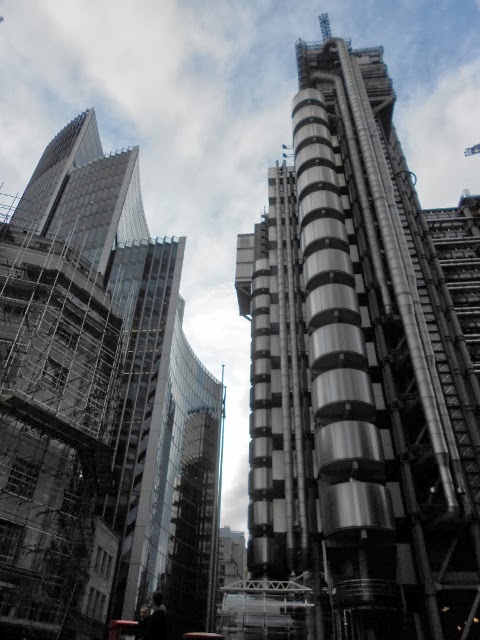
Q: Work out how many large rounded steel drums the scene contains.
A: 13